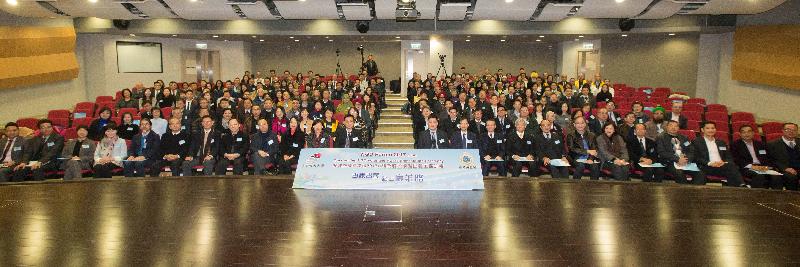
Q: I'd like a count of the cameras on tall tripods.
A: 3